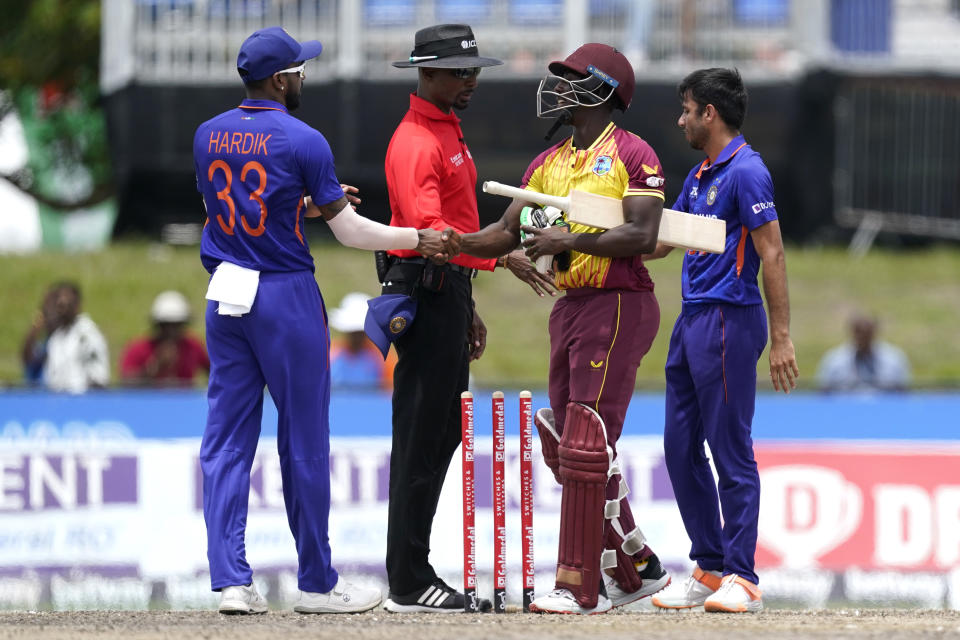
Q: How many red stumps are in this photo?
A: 3